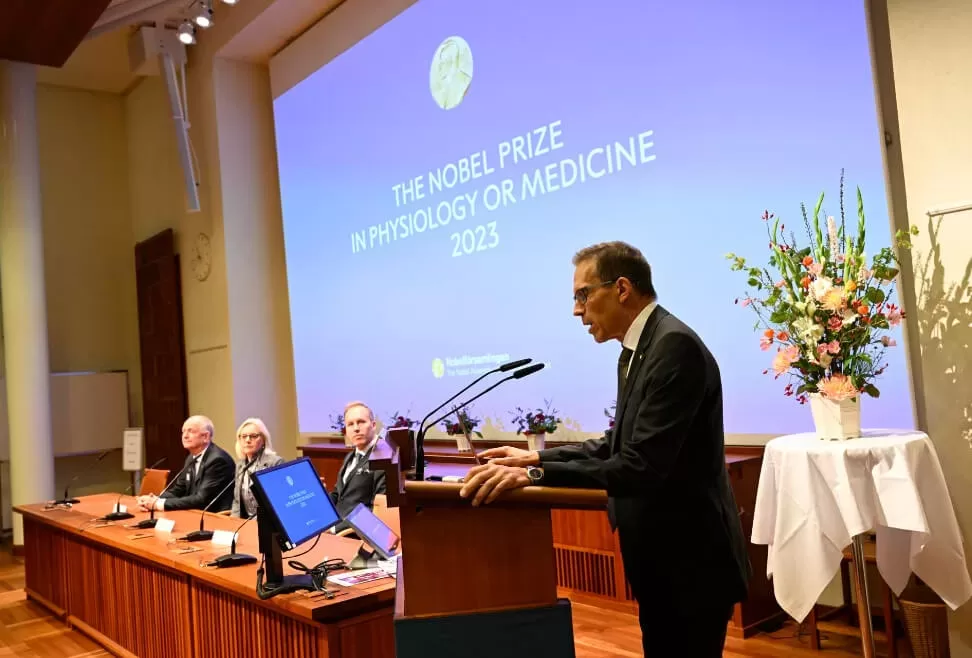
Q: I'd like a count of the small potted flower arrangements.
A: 5